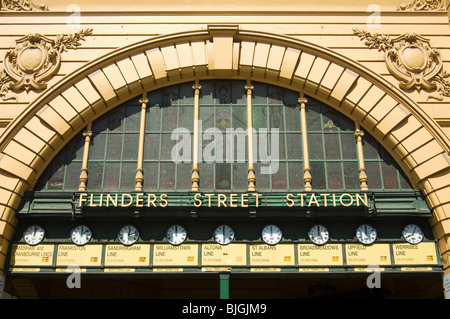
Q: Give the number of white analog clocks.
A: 9